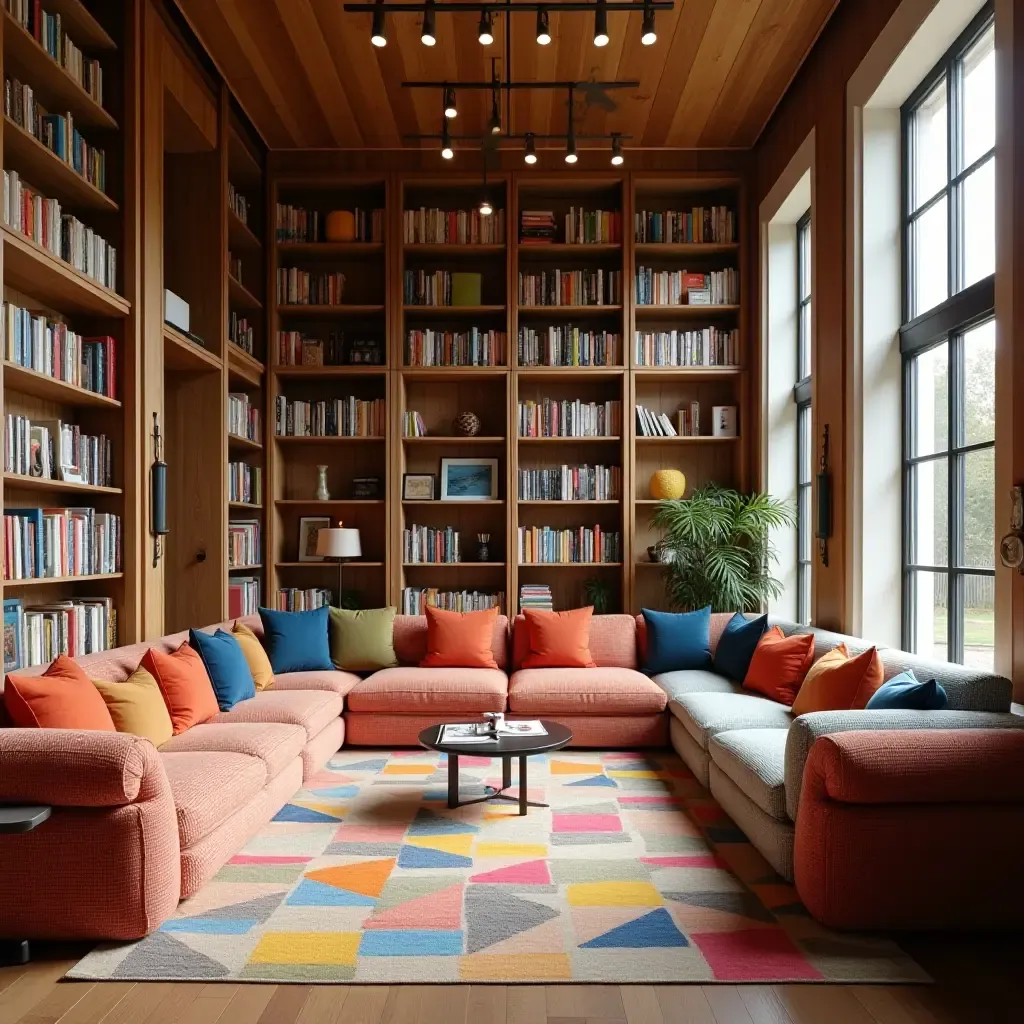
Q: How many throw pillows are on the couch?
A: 14